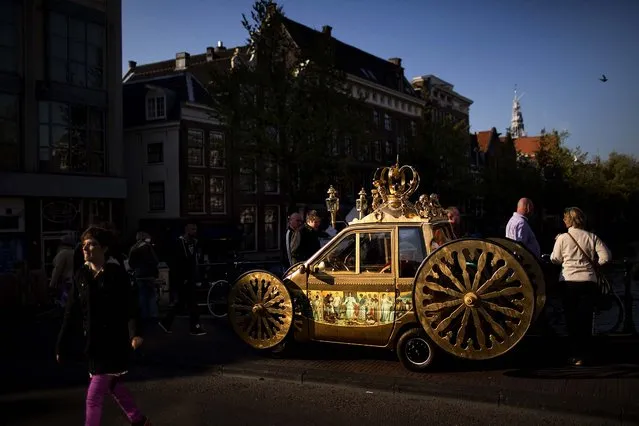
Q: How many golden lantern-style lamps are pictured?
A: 2